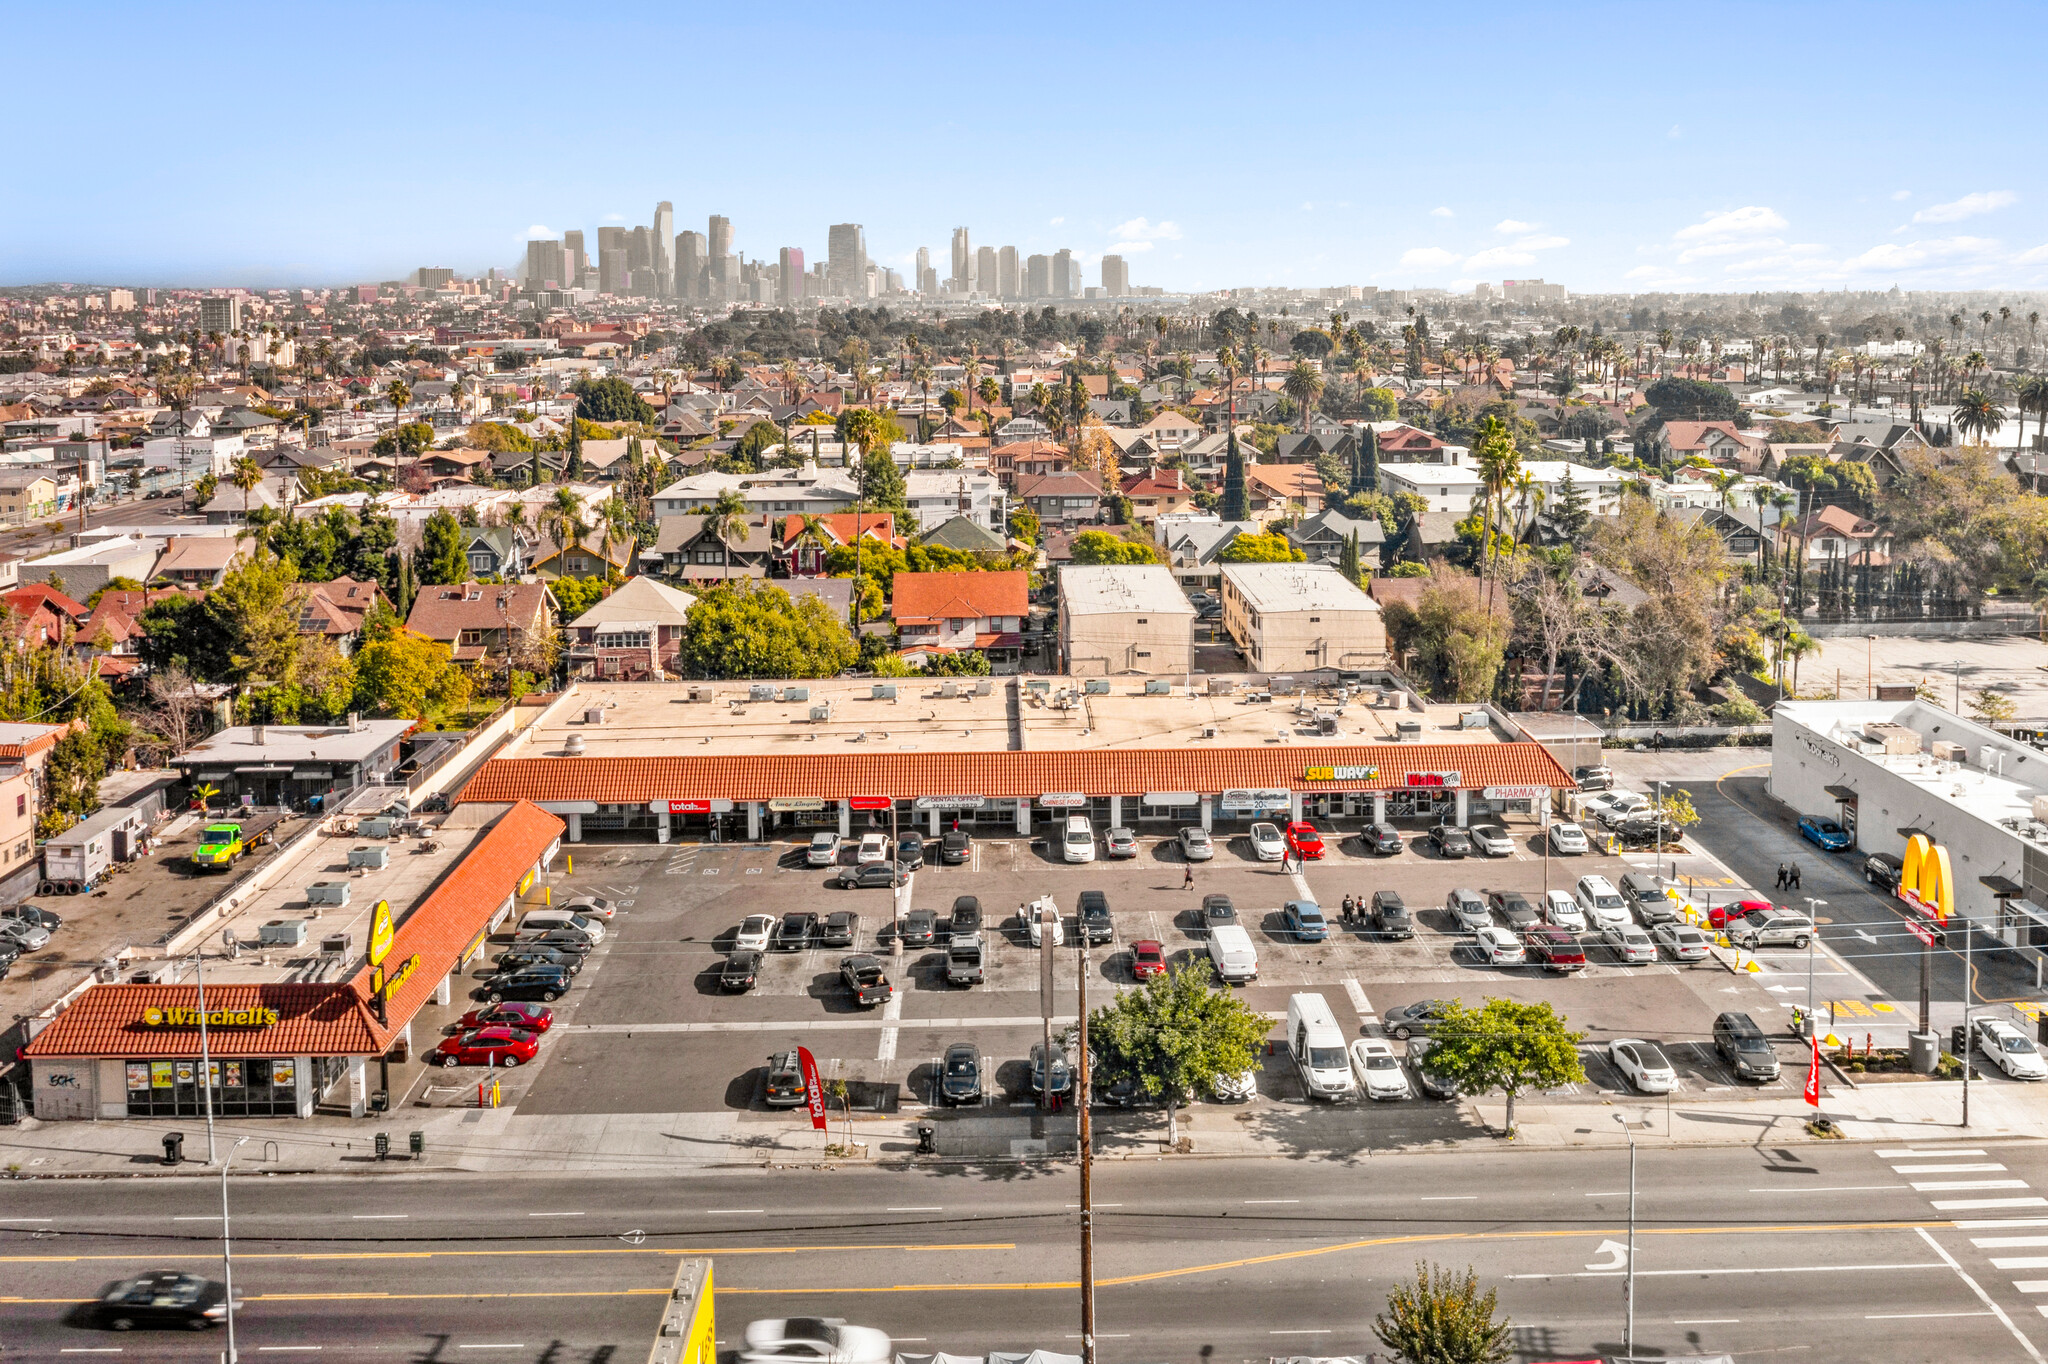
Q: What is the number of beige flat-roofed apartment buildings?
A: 2